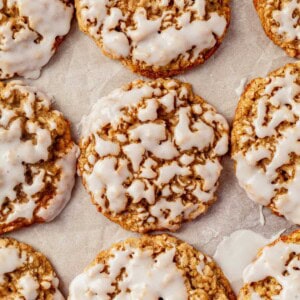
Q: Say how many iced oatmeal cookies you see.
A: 9